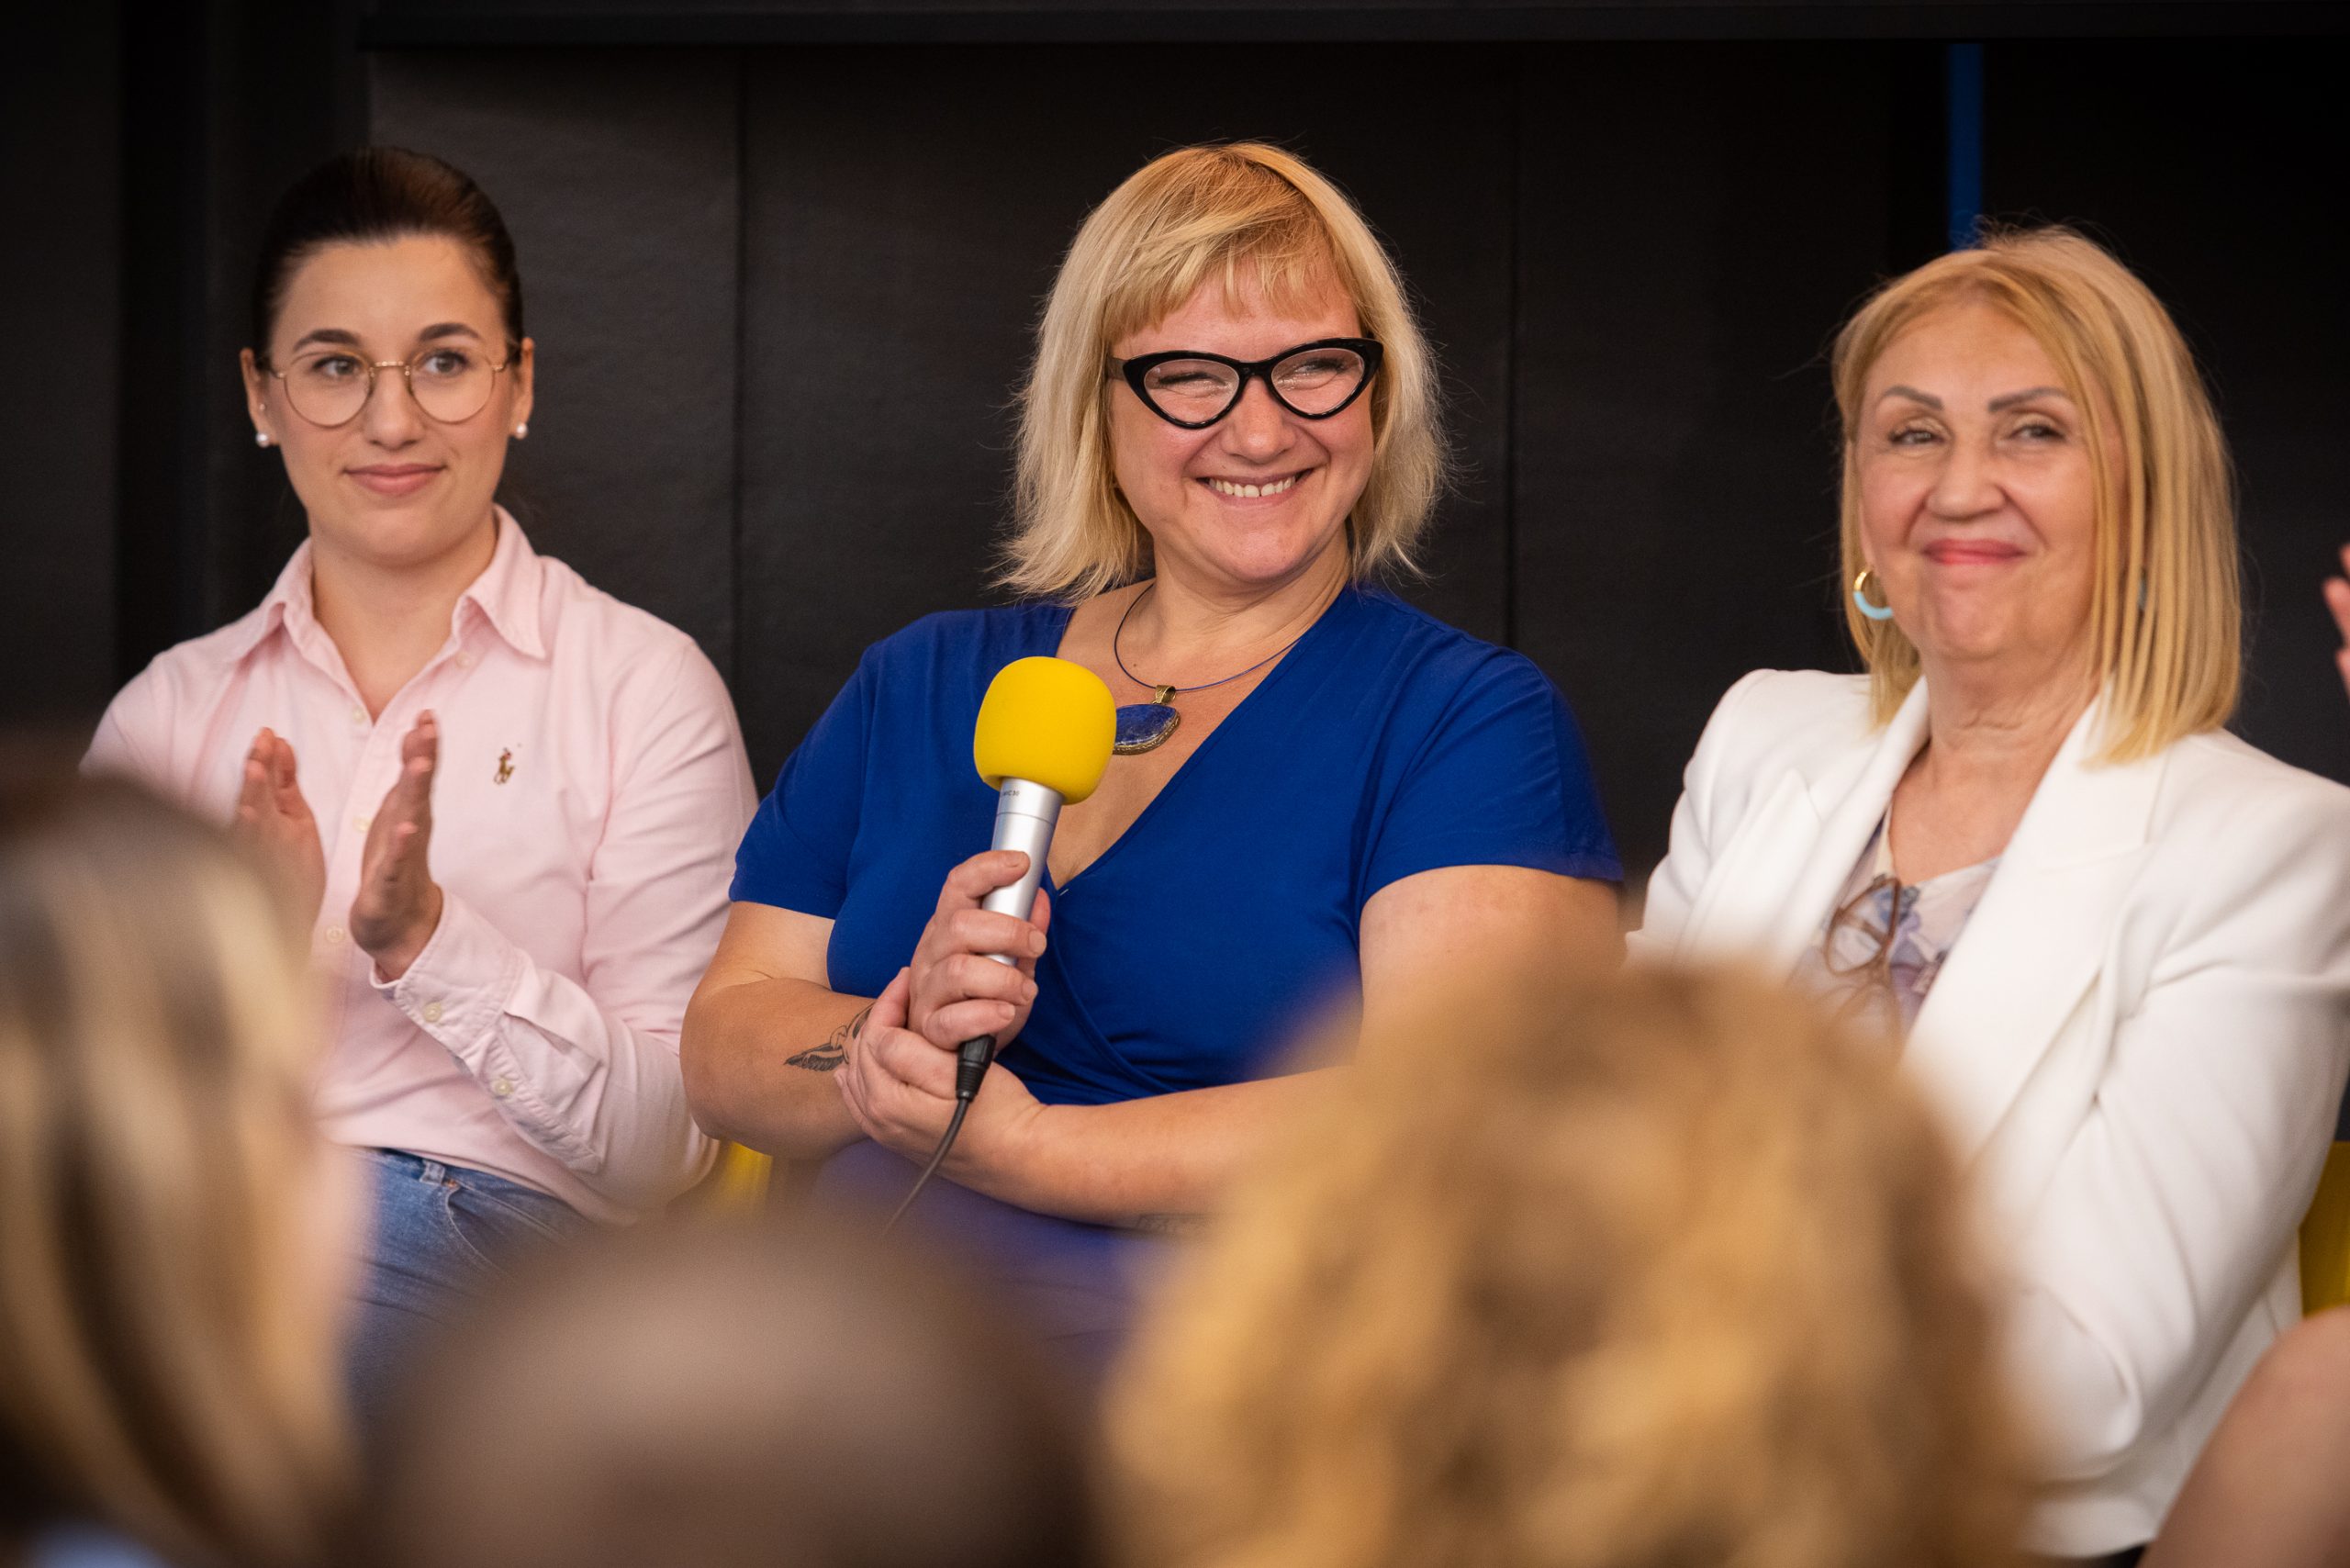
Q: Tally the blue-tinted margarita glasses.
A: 0